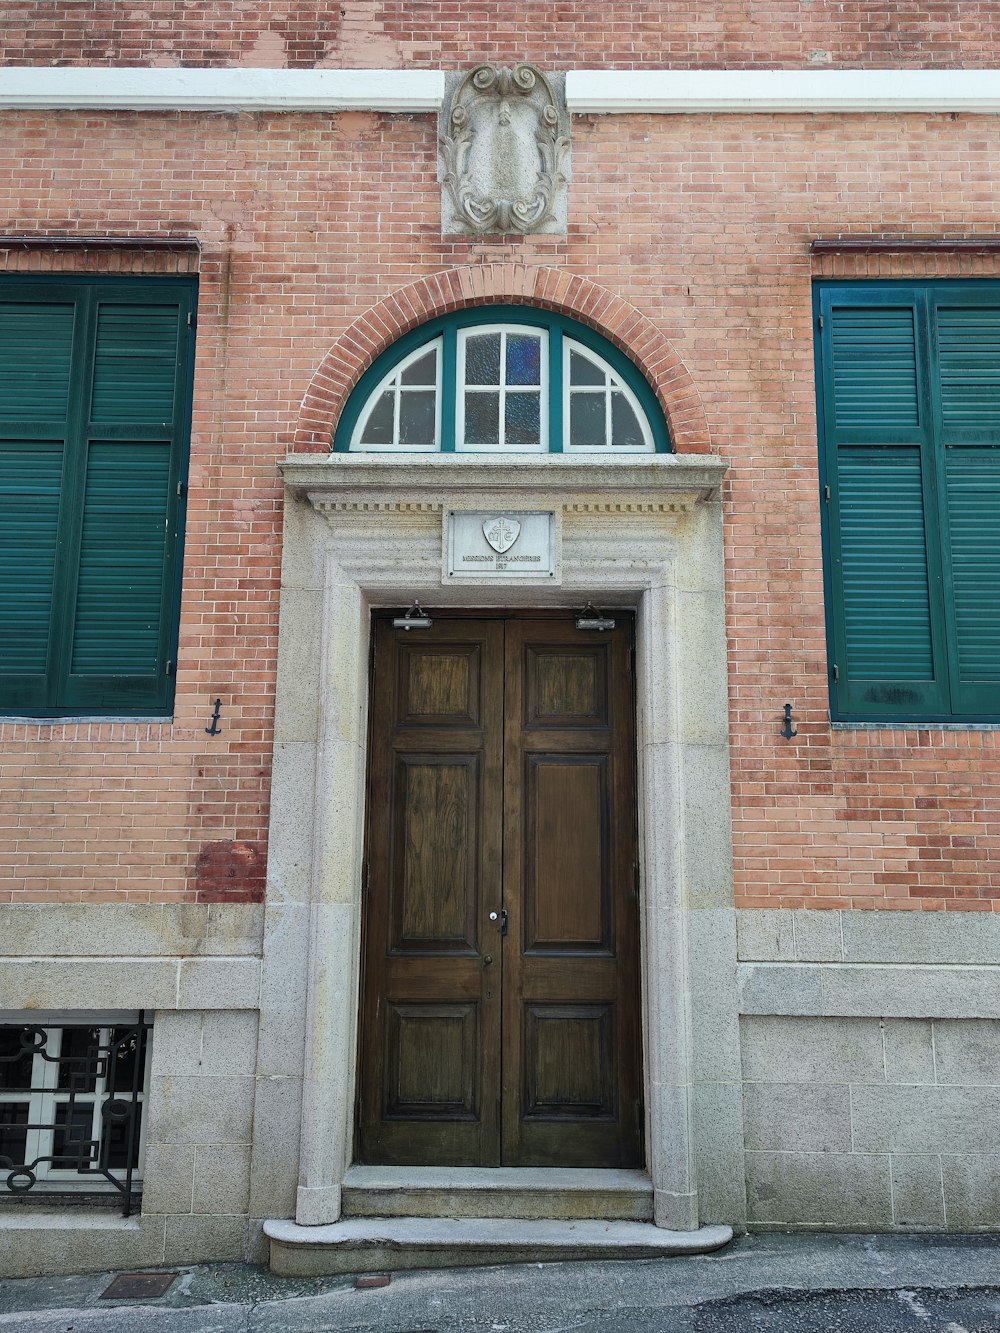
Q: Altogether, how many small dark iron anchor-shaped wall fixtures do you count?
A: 2